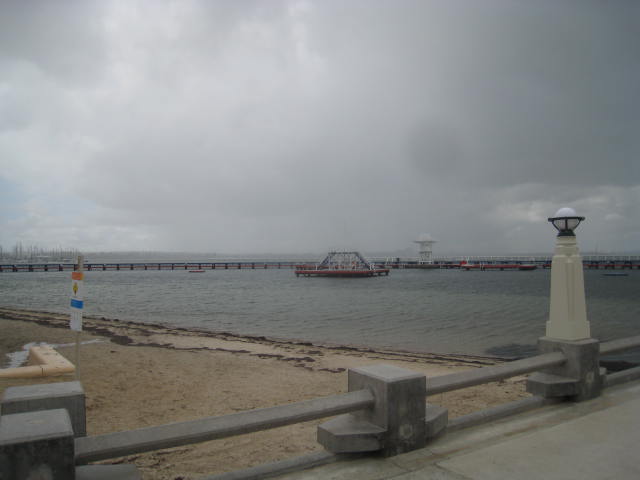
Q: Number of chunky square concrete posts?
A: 4